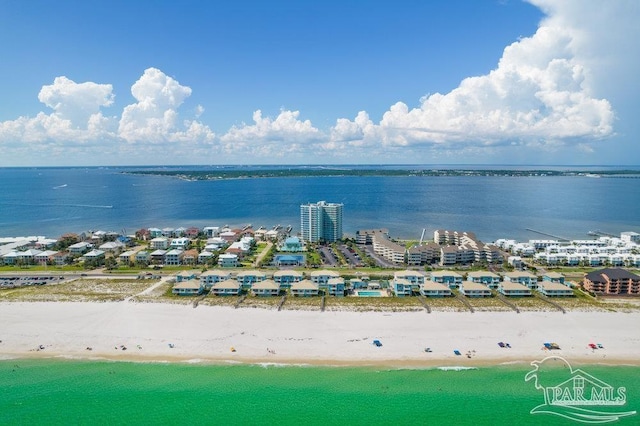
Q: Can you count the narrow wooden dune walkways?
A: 8